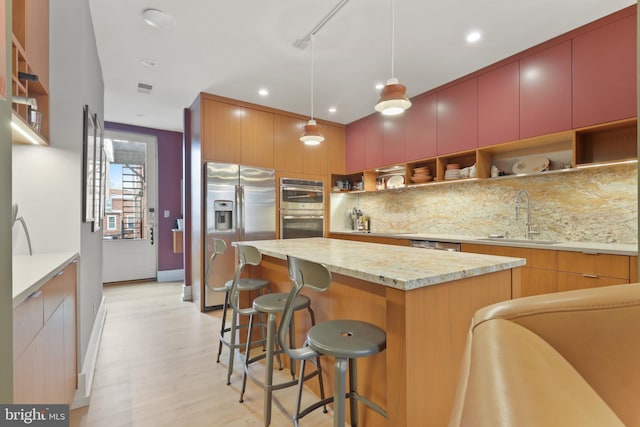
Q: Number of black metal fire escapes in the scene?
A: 1